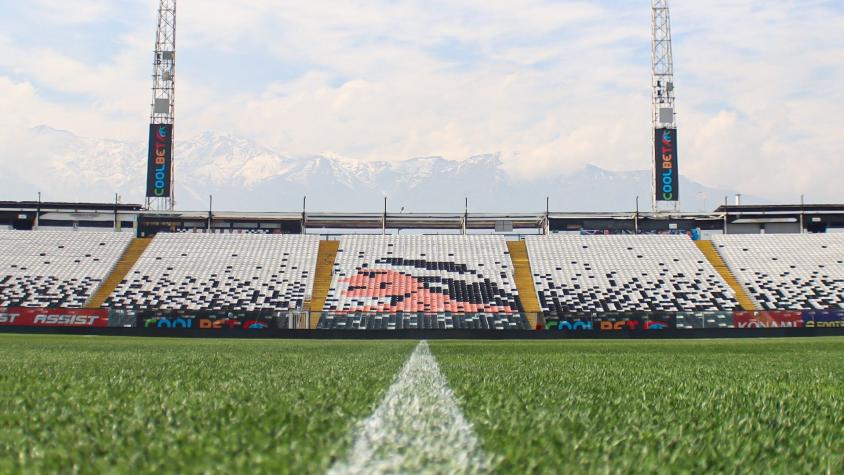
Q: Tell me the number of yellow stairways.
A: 4